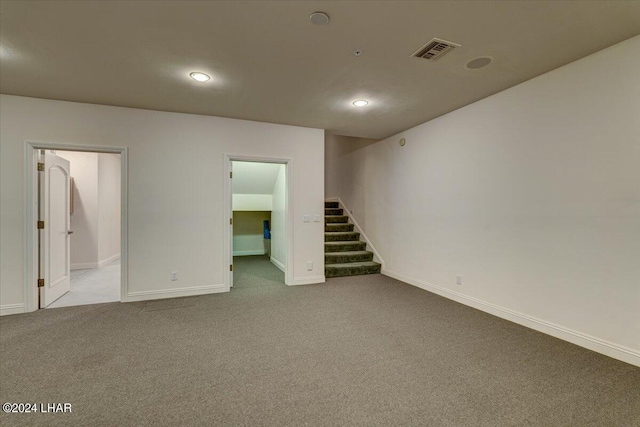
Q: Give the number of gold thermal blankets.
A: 0